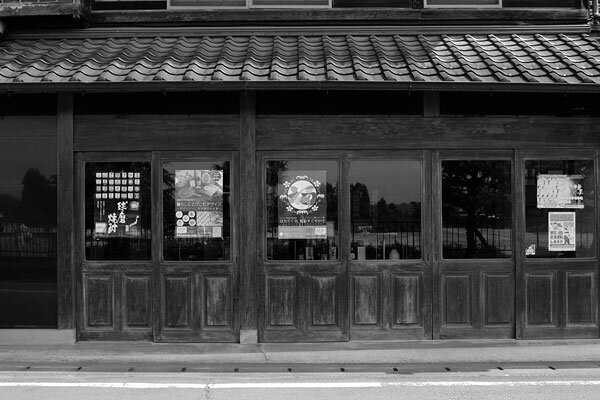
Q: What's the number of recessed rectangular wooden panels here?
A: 12